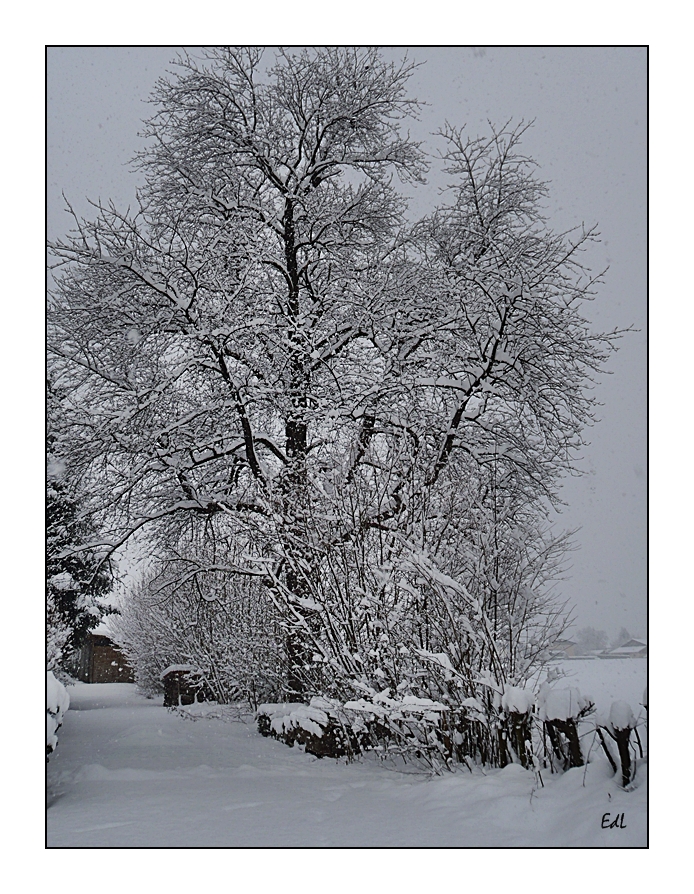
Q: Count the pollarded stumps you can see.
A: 3